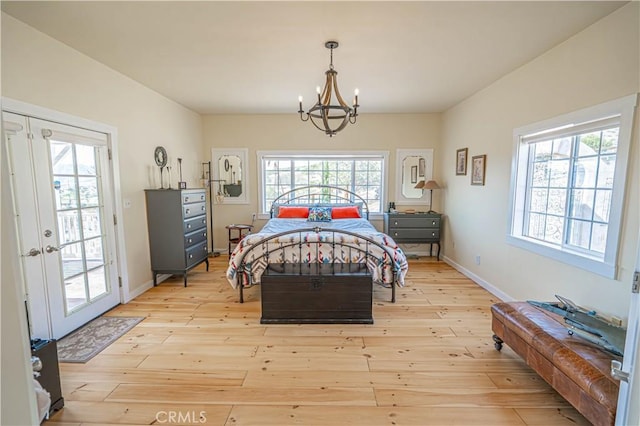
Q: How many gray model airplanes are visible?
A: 1